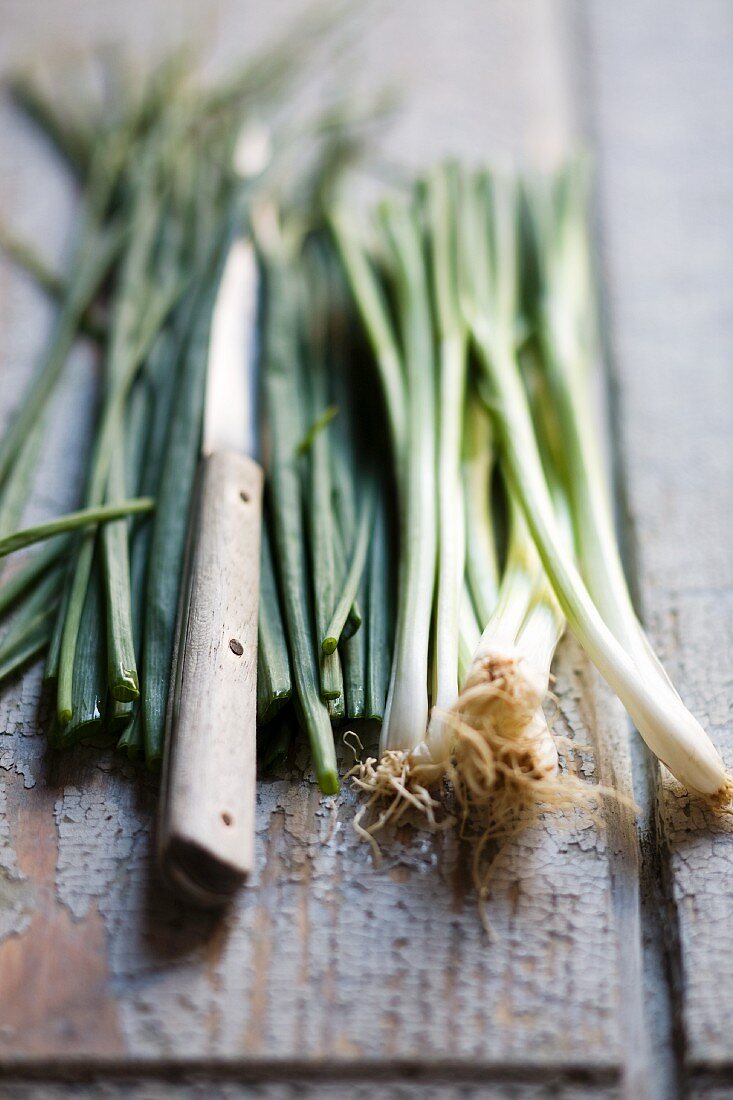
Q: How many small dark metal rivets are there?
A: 3